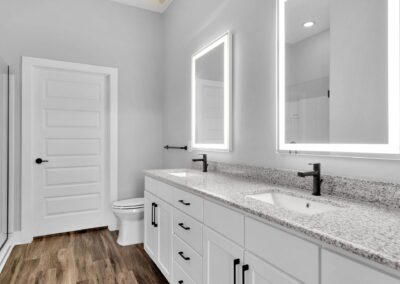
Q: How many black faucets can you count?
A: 2